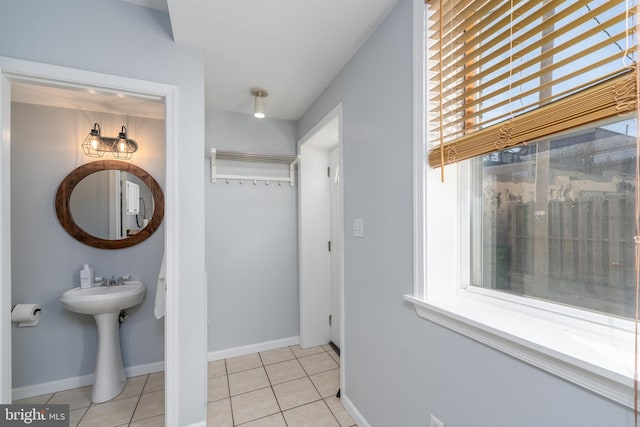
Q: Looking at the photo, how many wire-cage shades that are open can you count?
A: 2